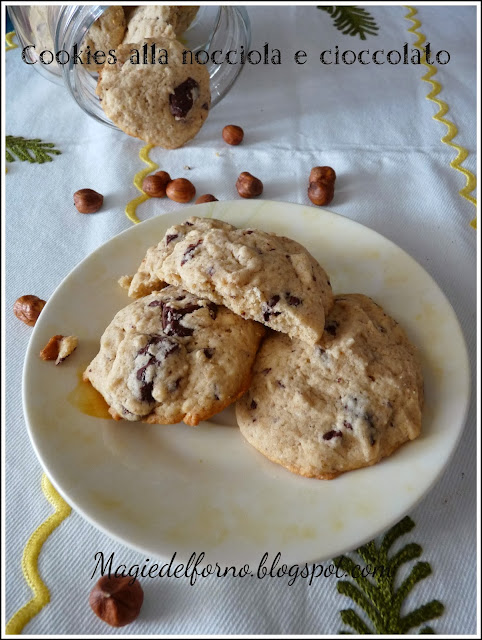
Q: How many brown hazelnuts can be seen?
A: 11